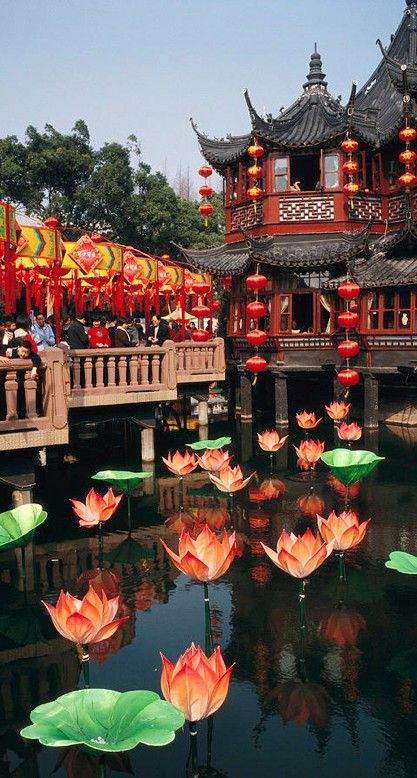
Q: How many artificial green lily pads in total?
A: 6